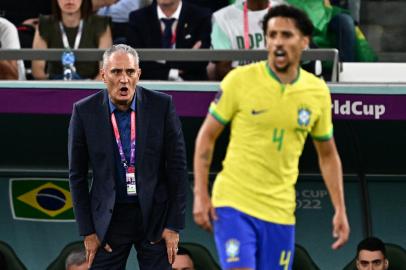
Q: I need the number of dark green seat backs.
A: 5